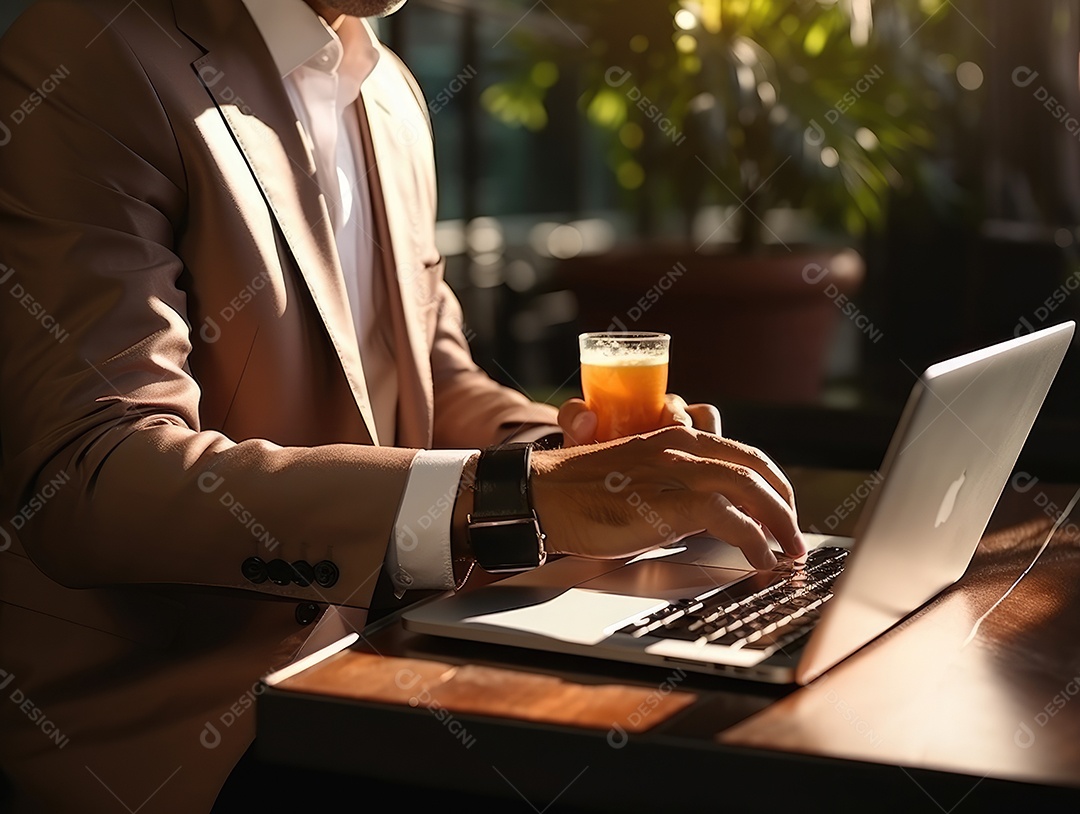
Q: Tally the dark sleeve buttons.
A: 4